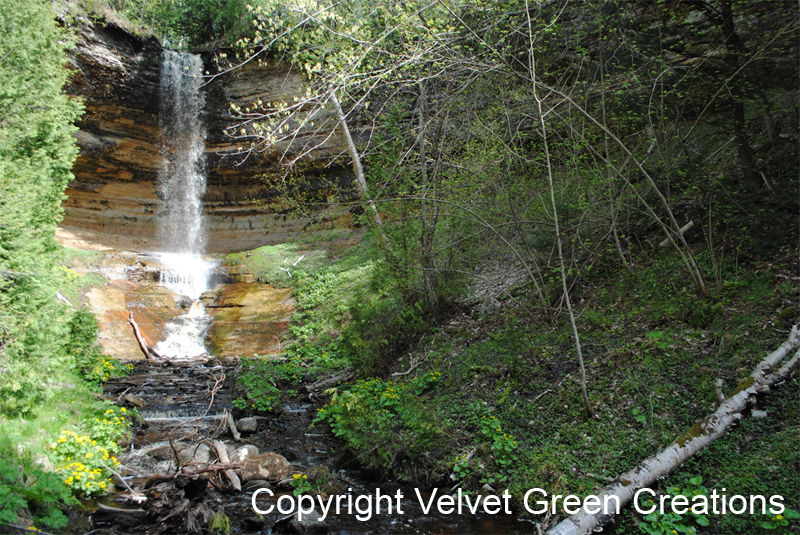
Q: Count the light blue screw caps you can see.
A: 0